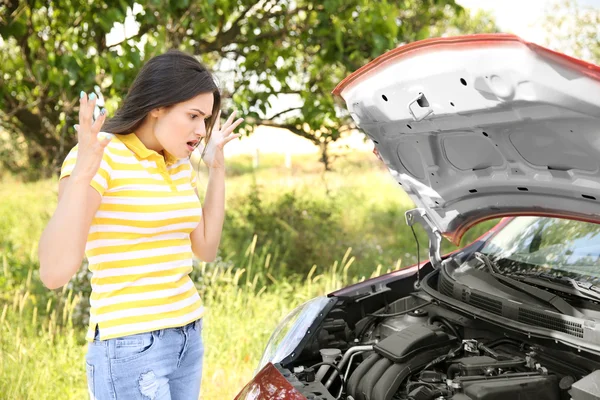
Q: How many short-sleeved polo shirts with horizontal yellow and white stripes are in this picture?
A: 1